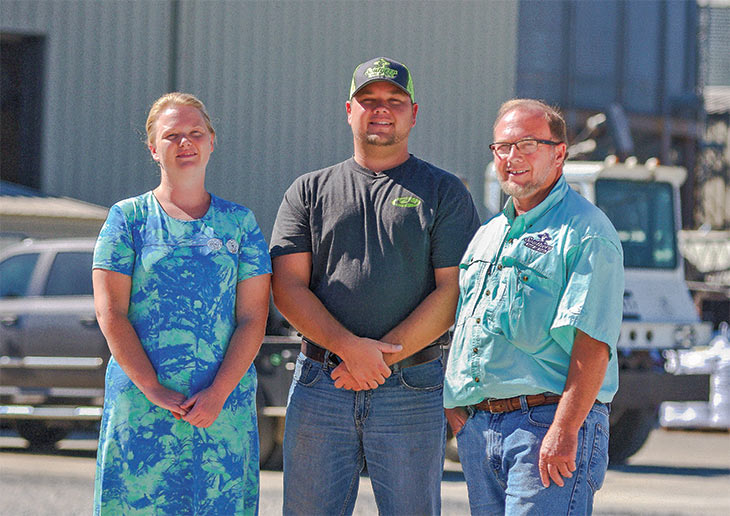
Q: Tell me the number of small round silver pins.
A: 2